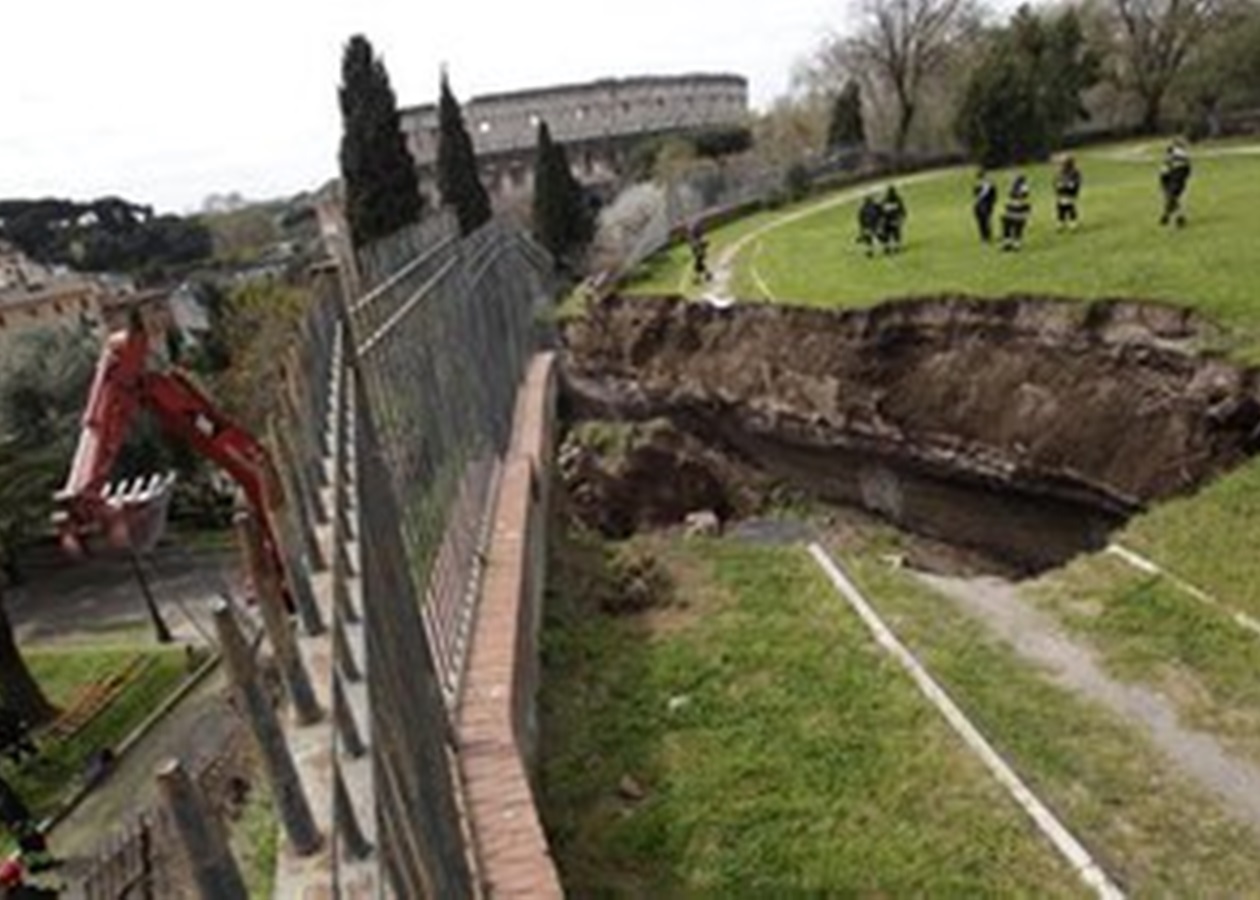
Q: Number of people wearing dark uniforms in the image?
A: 7